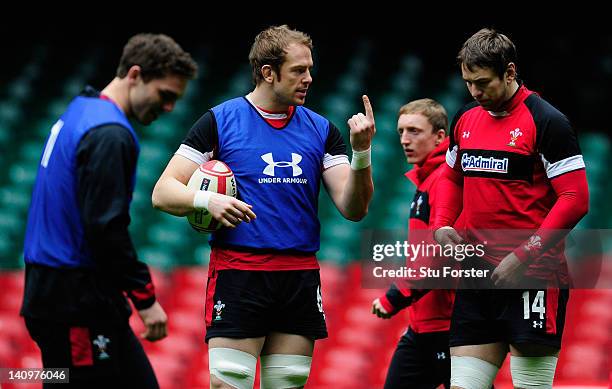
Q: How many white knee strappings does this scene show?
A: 4